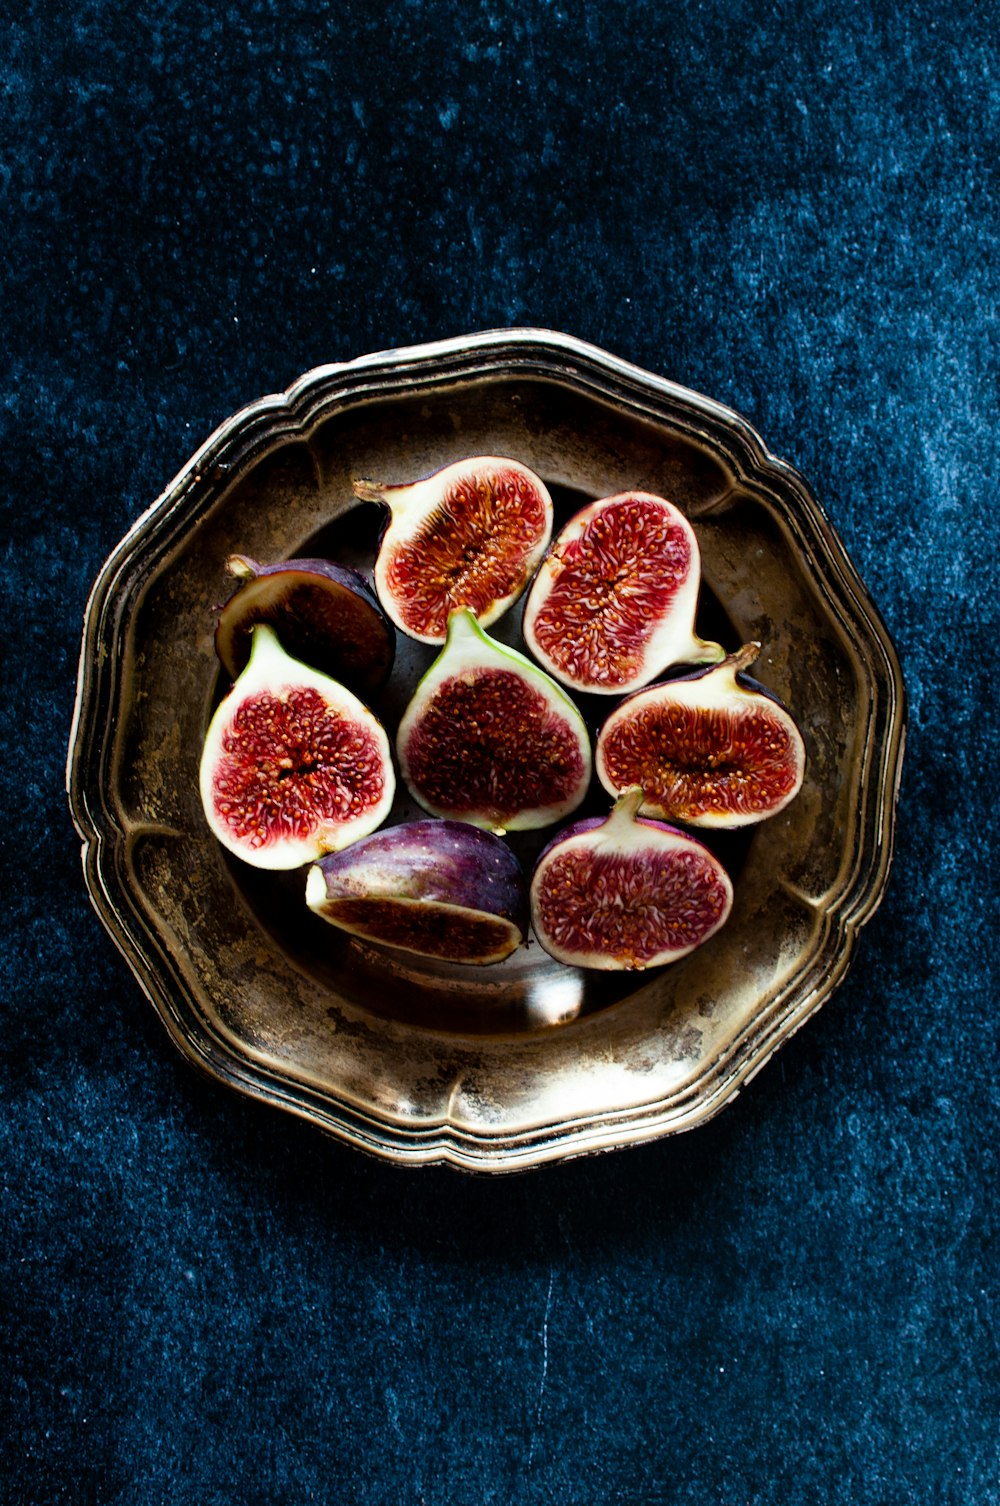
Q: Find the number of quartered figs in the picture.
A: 0